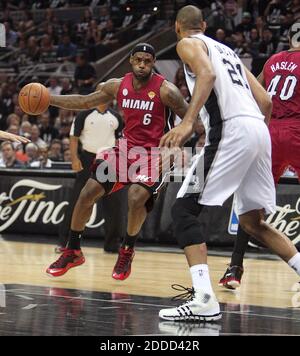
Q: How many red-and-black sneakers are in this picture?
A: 3